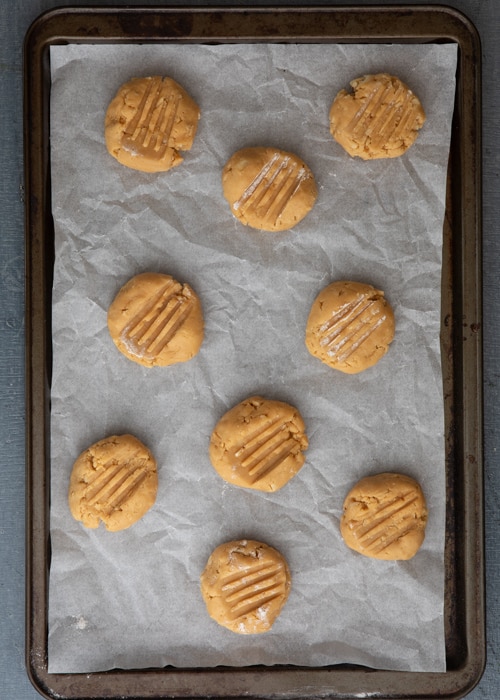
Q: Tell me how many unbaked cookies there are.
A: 9